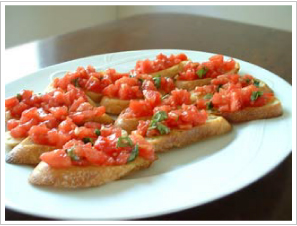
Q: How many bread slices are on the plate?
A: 12